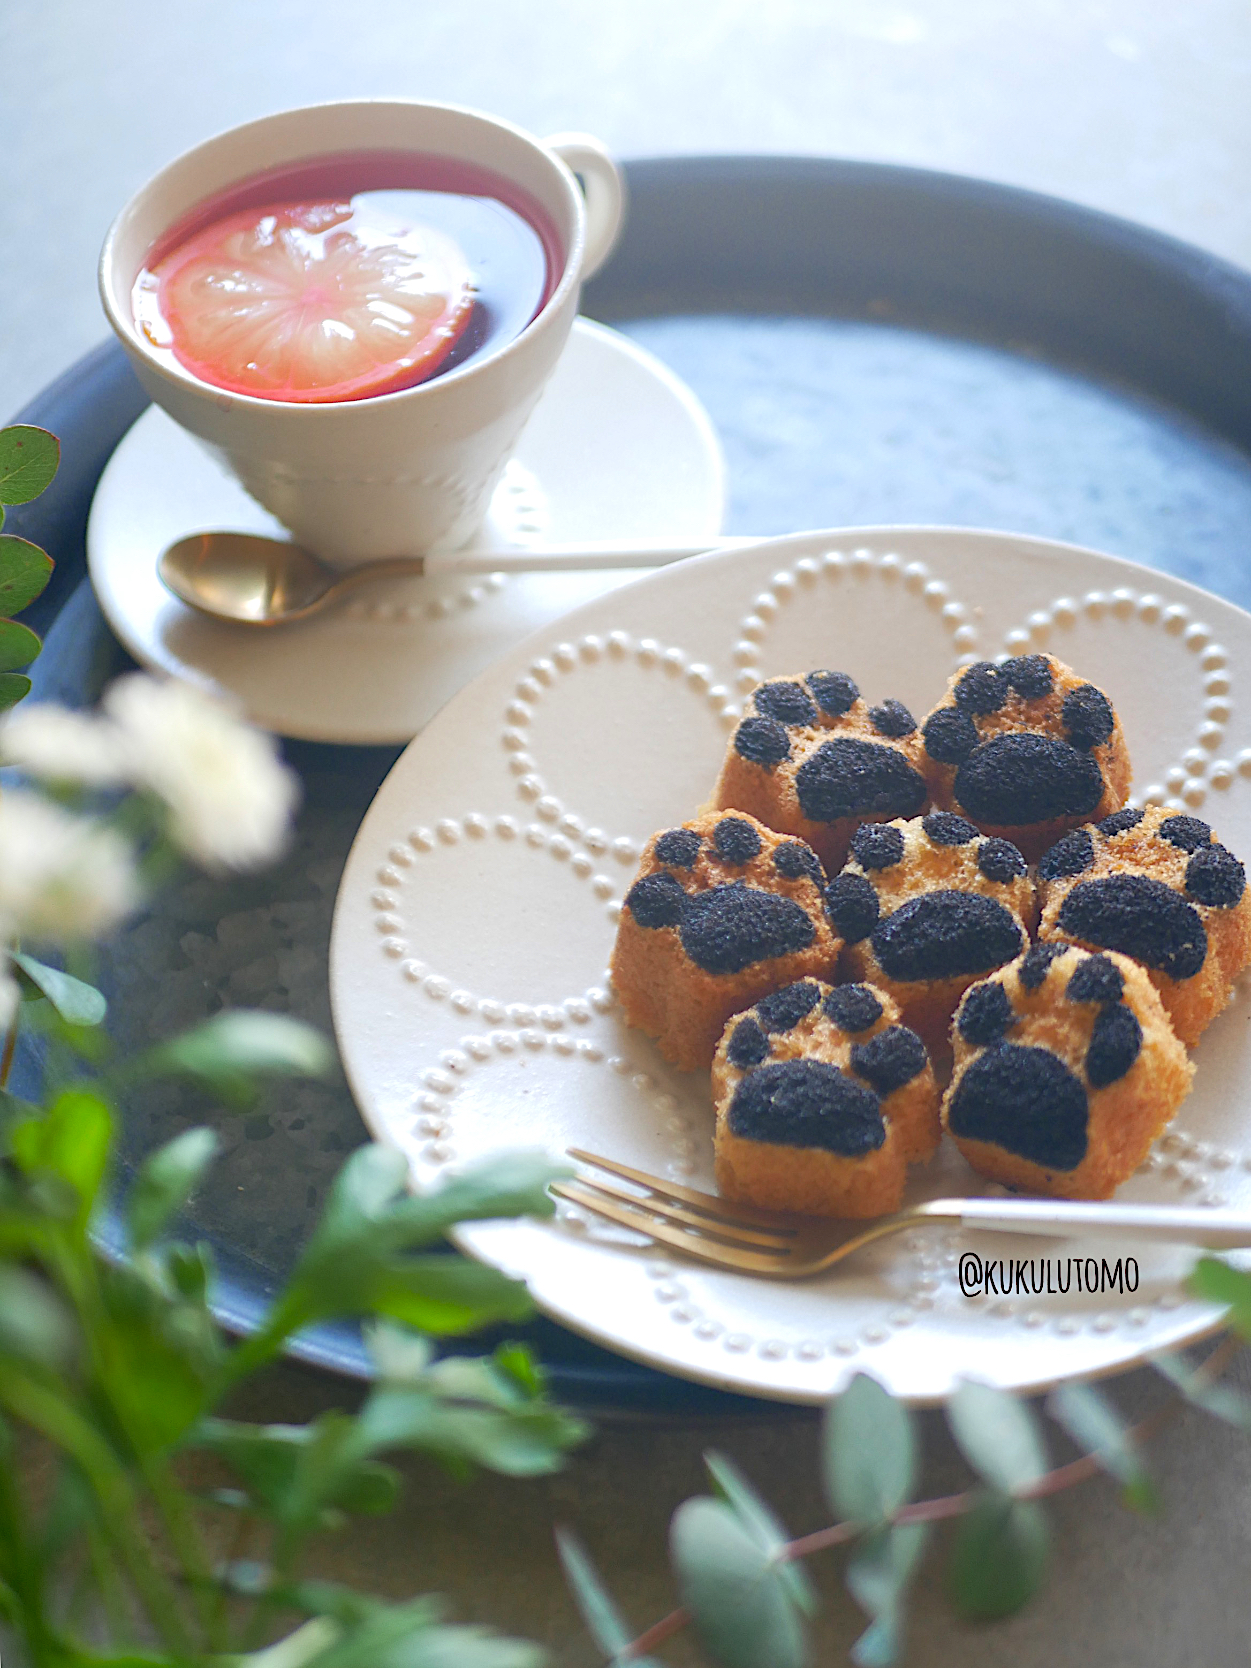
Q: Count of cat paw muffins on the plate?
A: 7